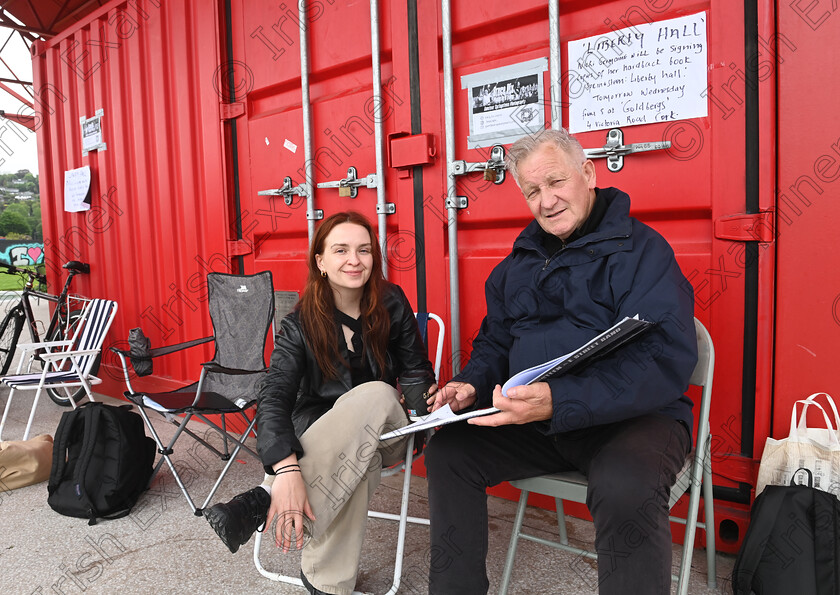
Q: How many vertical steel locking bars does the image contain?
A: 4